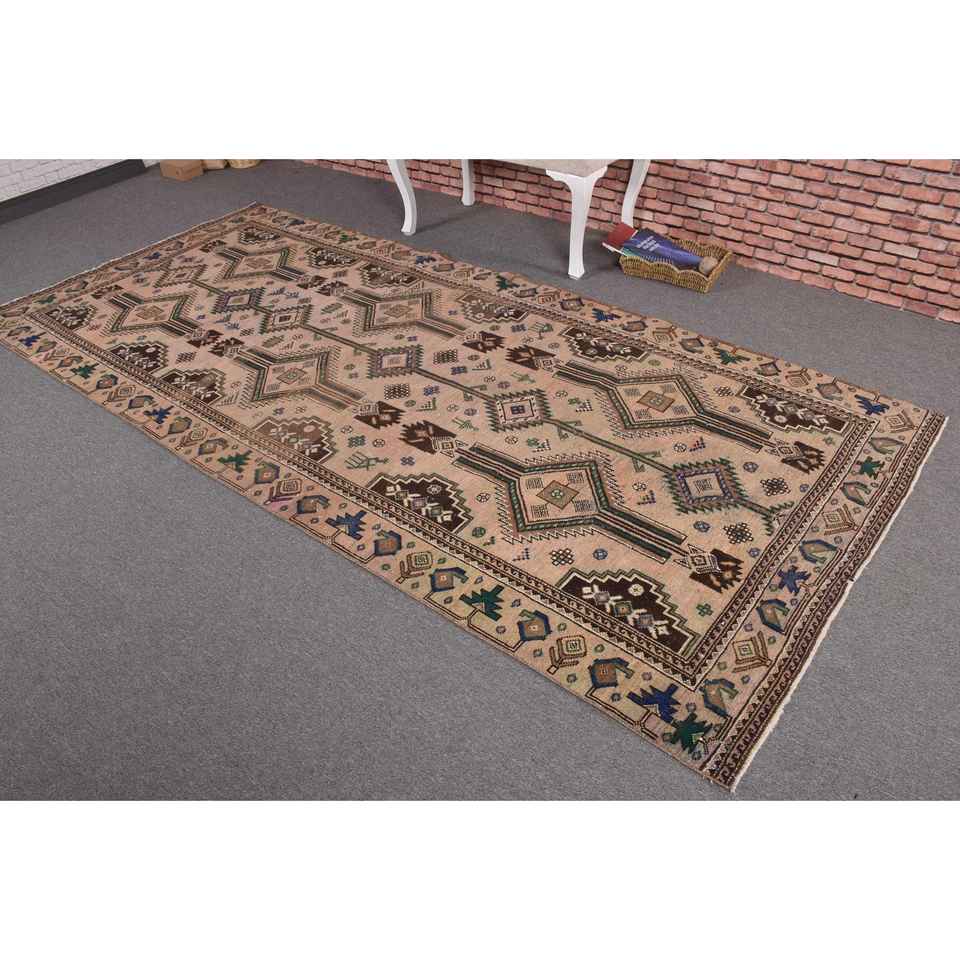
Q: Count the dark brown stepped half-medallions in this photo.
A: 12